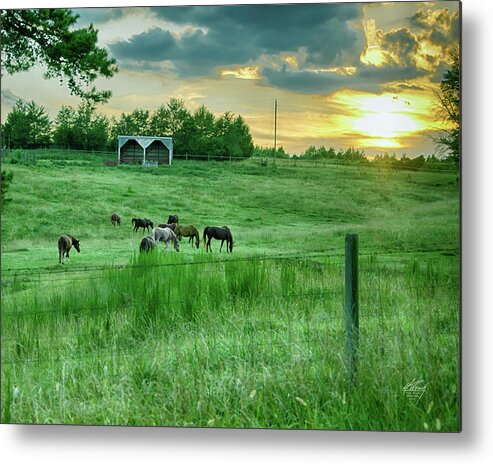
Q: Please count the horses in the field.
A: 9